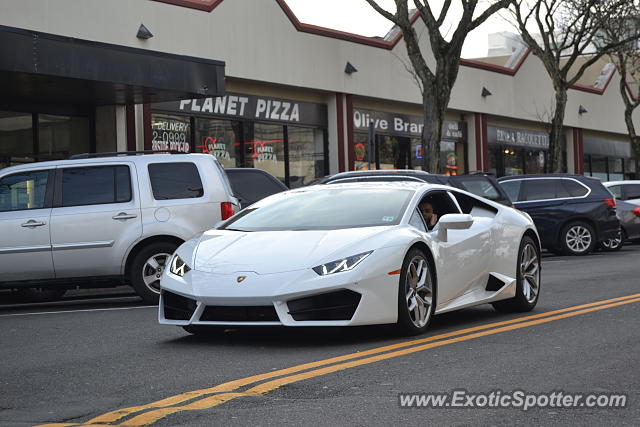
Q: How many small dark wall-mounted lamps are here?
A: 4